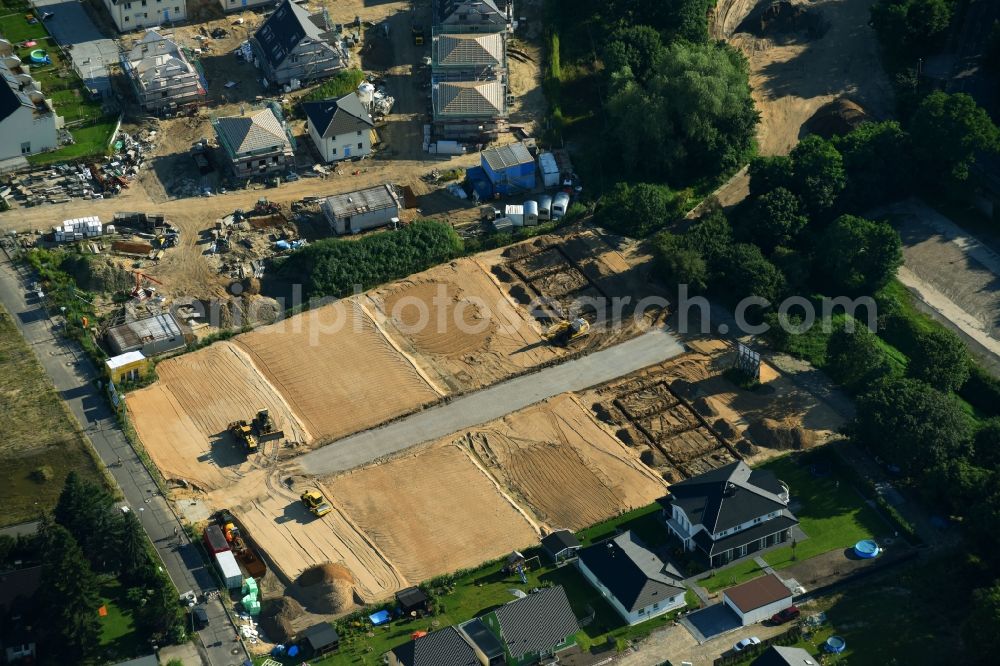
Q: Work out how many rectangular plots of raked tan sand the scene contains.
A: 6